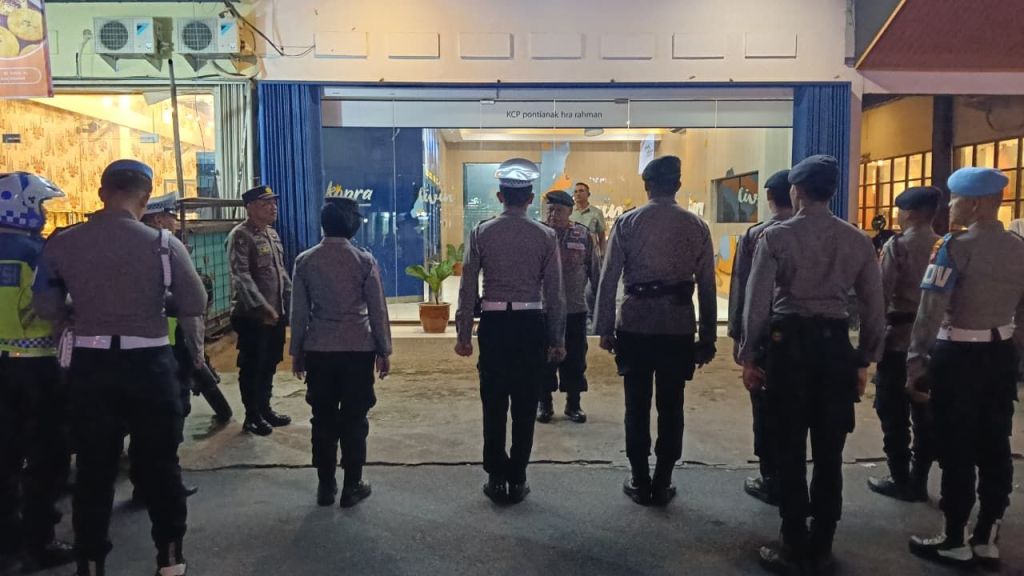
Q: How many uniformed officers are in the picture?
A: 12